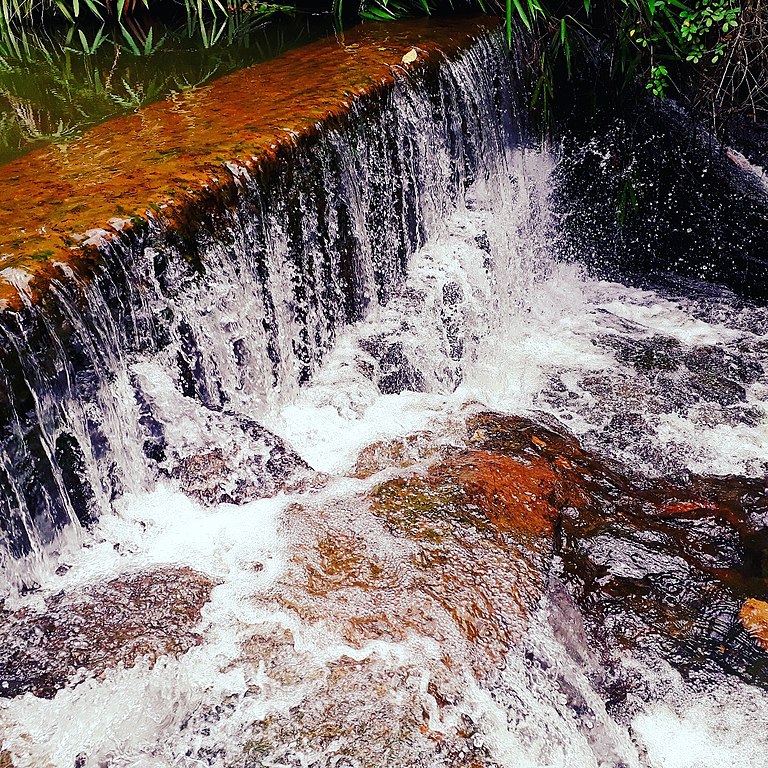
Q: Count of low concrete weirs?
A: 1